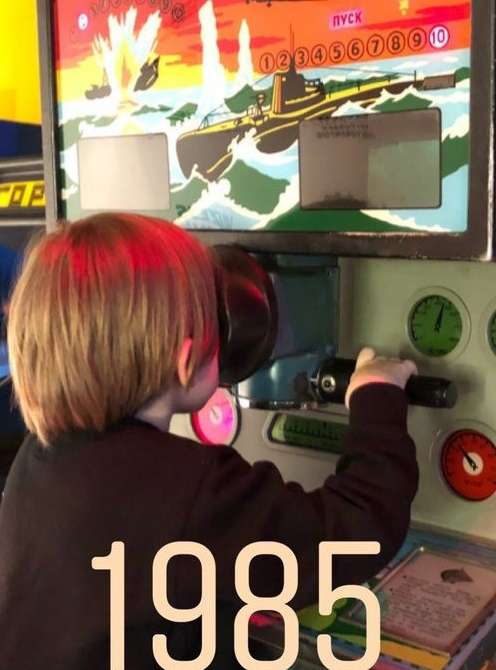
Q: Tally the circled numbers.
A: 10